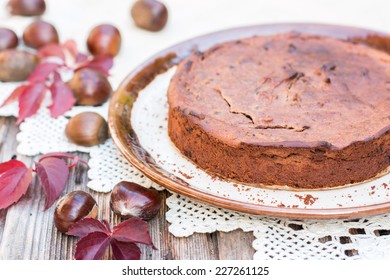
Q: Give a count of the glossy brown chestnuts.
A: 10